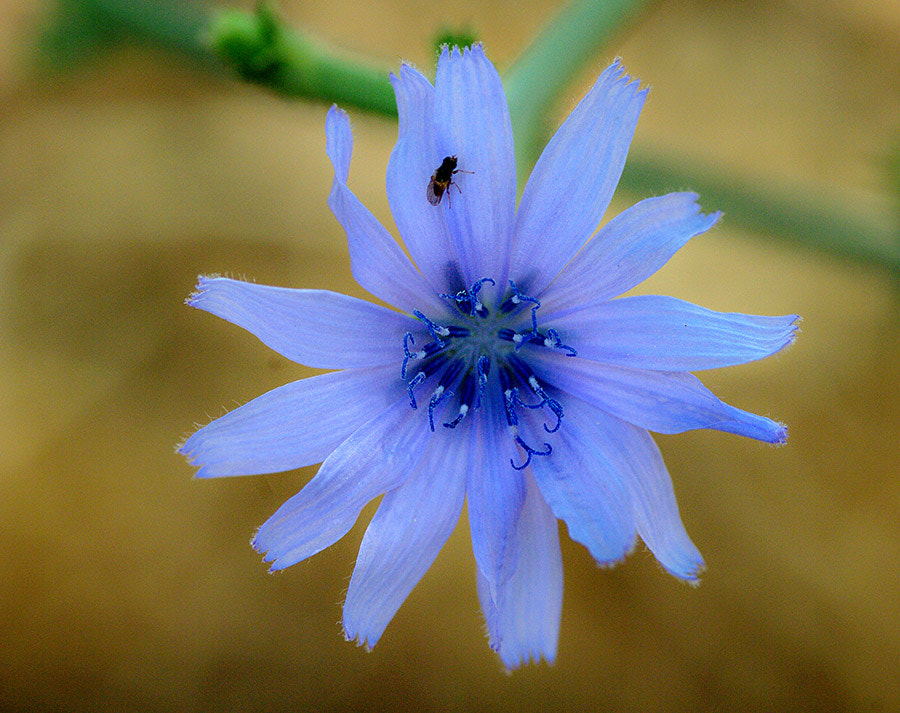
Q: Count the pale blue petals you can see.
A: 15